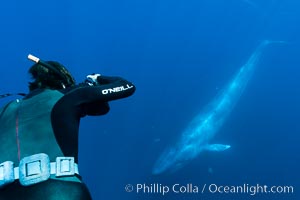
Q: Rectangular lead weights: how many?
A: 3